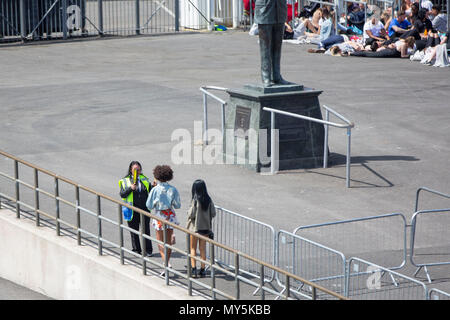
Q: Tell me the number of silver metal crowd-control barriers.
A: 7